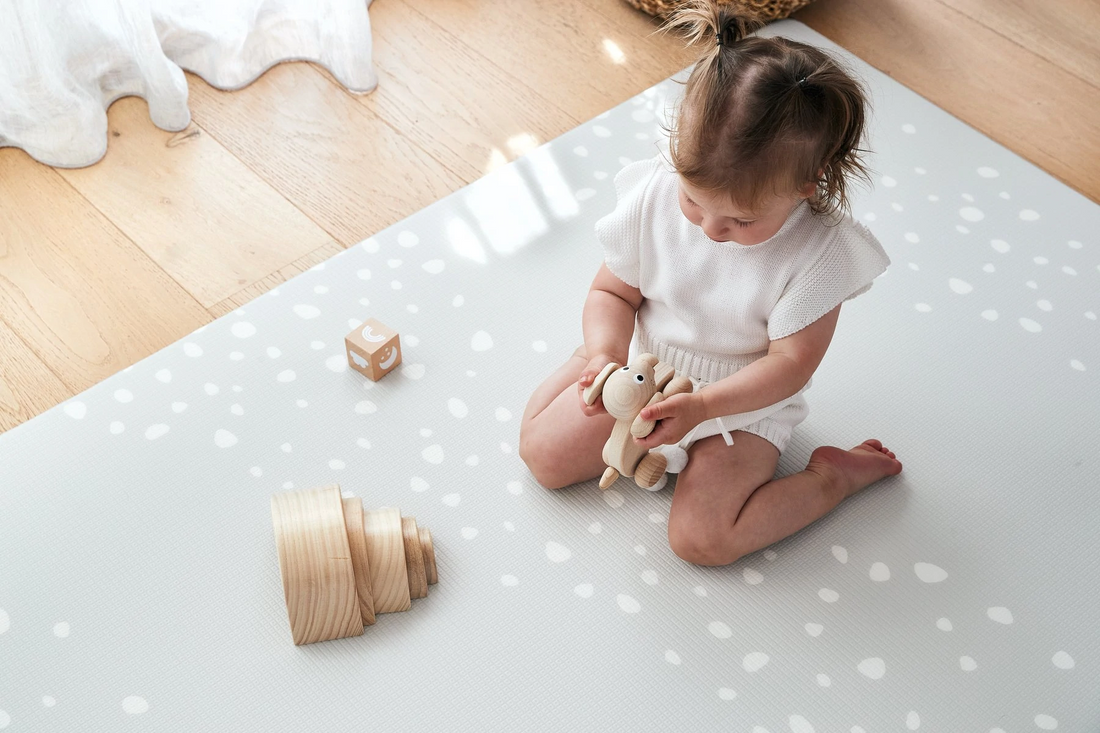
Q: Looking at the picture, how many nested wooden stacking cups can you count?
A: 5